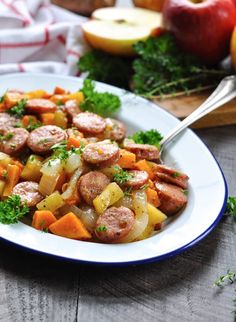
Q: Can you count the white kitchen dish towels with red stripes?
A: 1